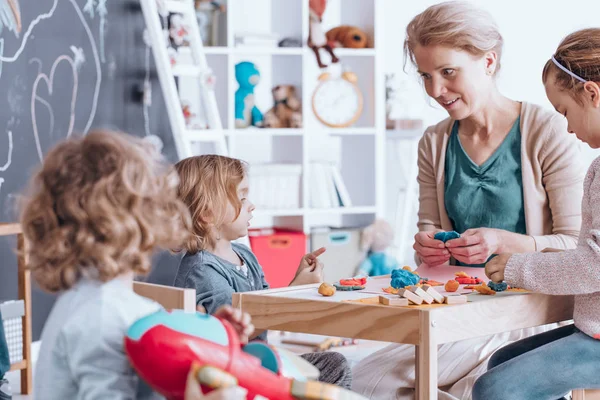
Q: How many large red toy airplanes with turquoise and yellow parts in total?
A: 1